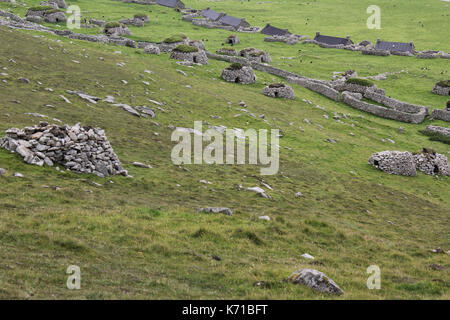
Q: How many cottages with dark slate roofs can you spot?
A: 6